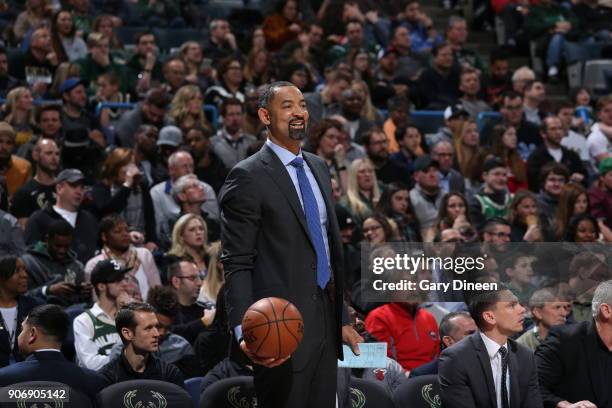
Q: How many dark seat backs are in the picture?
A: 5